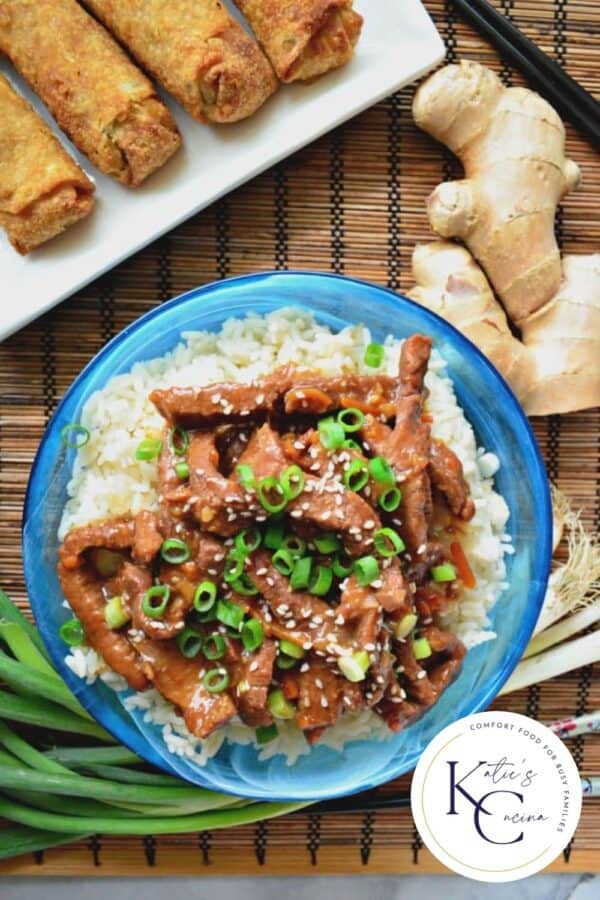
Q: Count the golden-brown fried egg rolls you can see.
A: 4